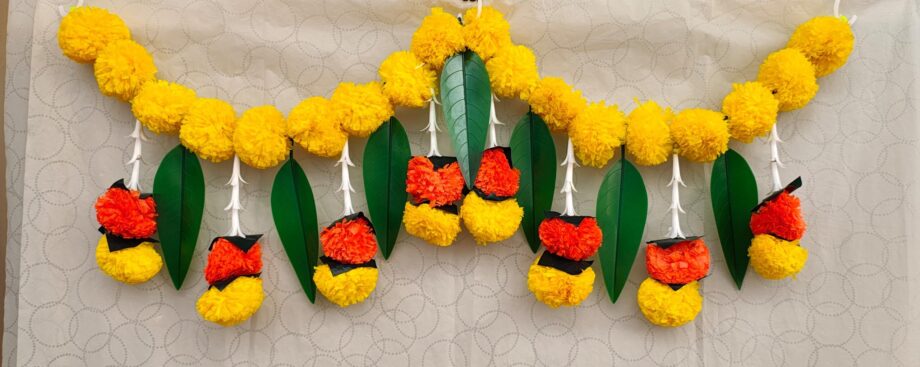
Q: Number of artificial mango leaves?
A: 7